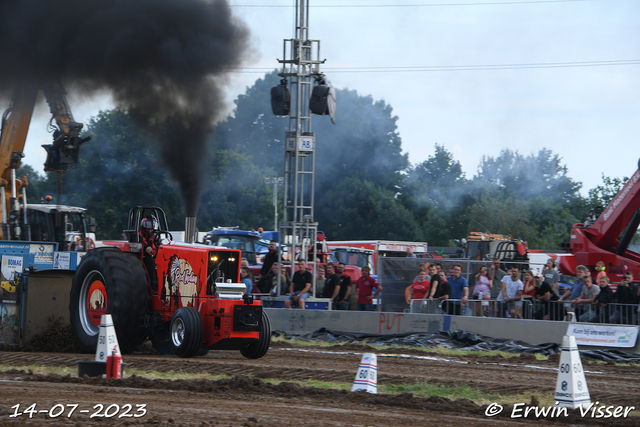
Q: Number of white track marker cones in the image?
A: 3